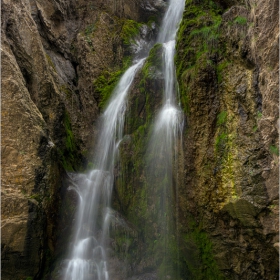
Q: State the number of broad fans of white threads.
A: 2